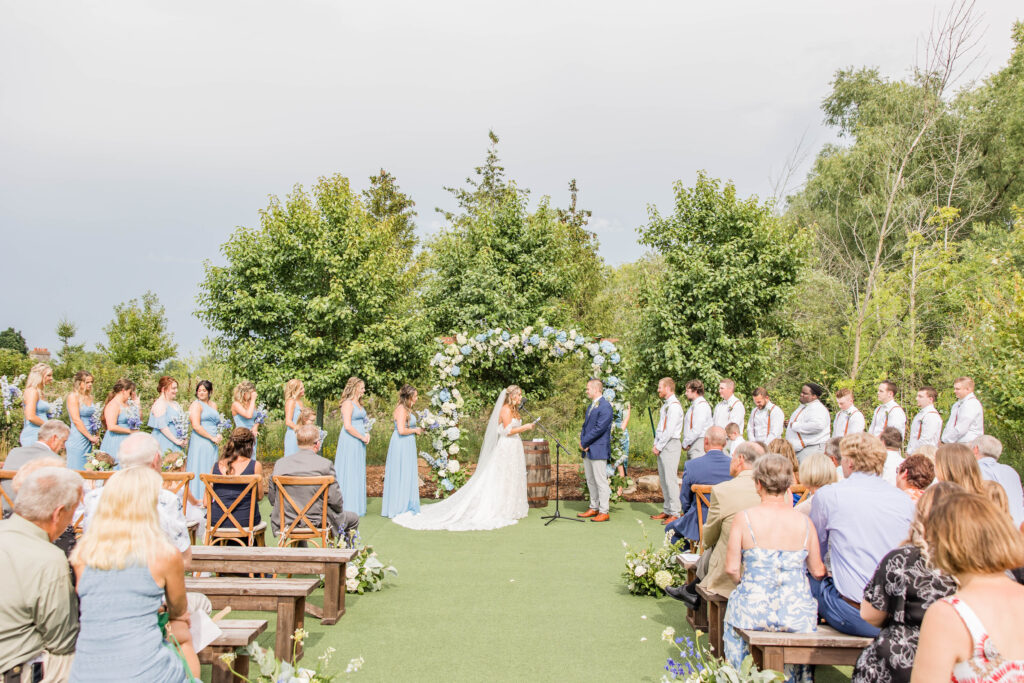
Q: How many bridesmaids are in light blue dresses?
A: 9